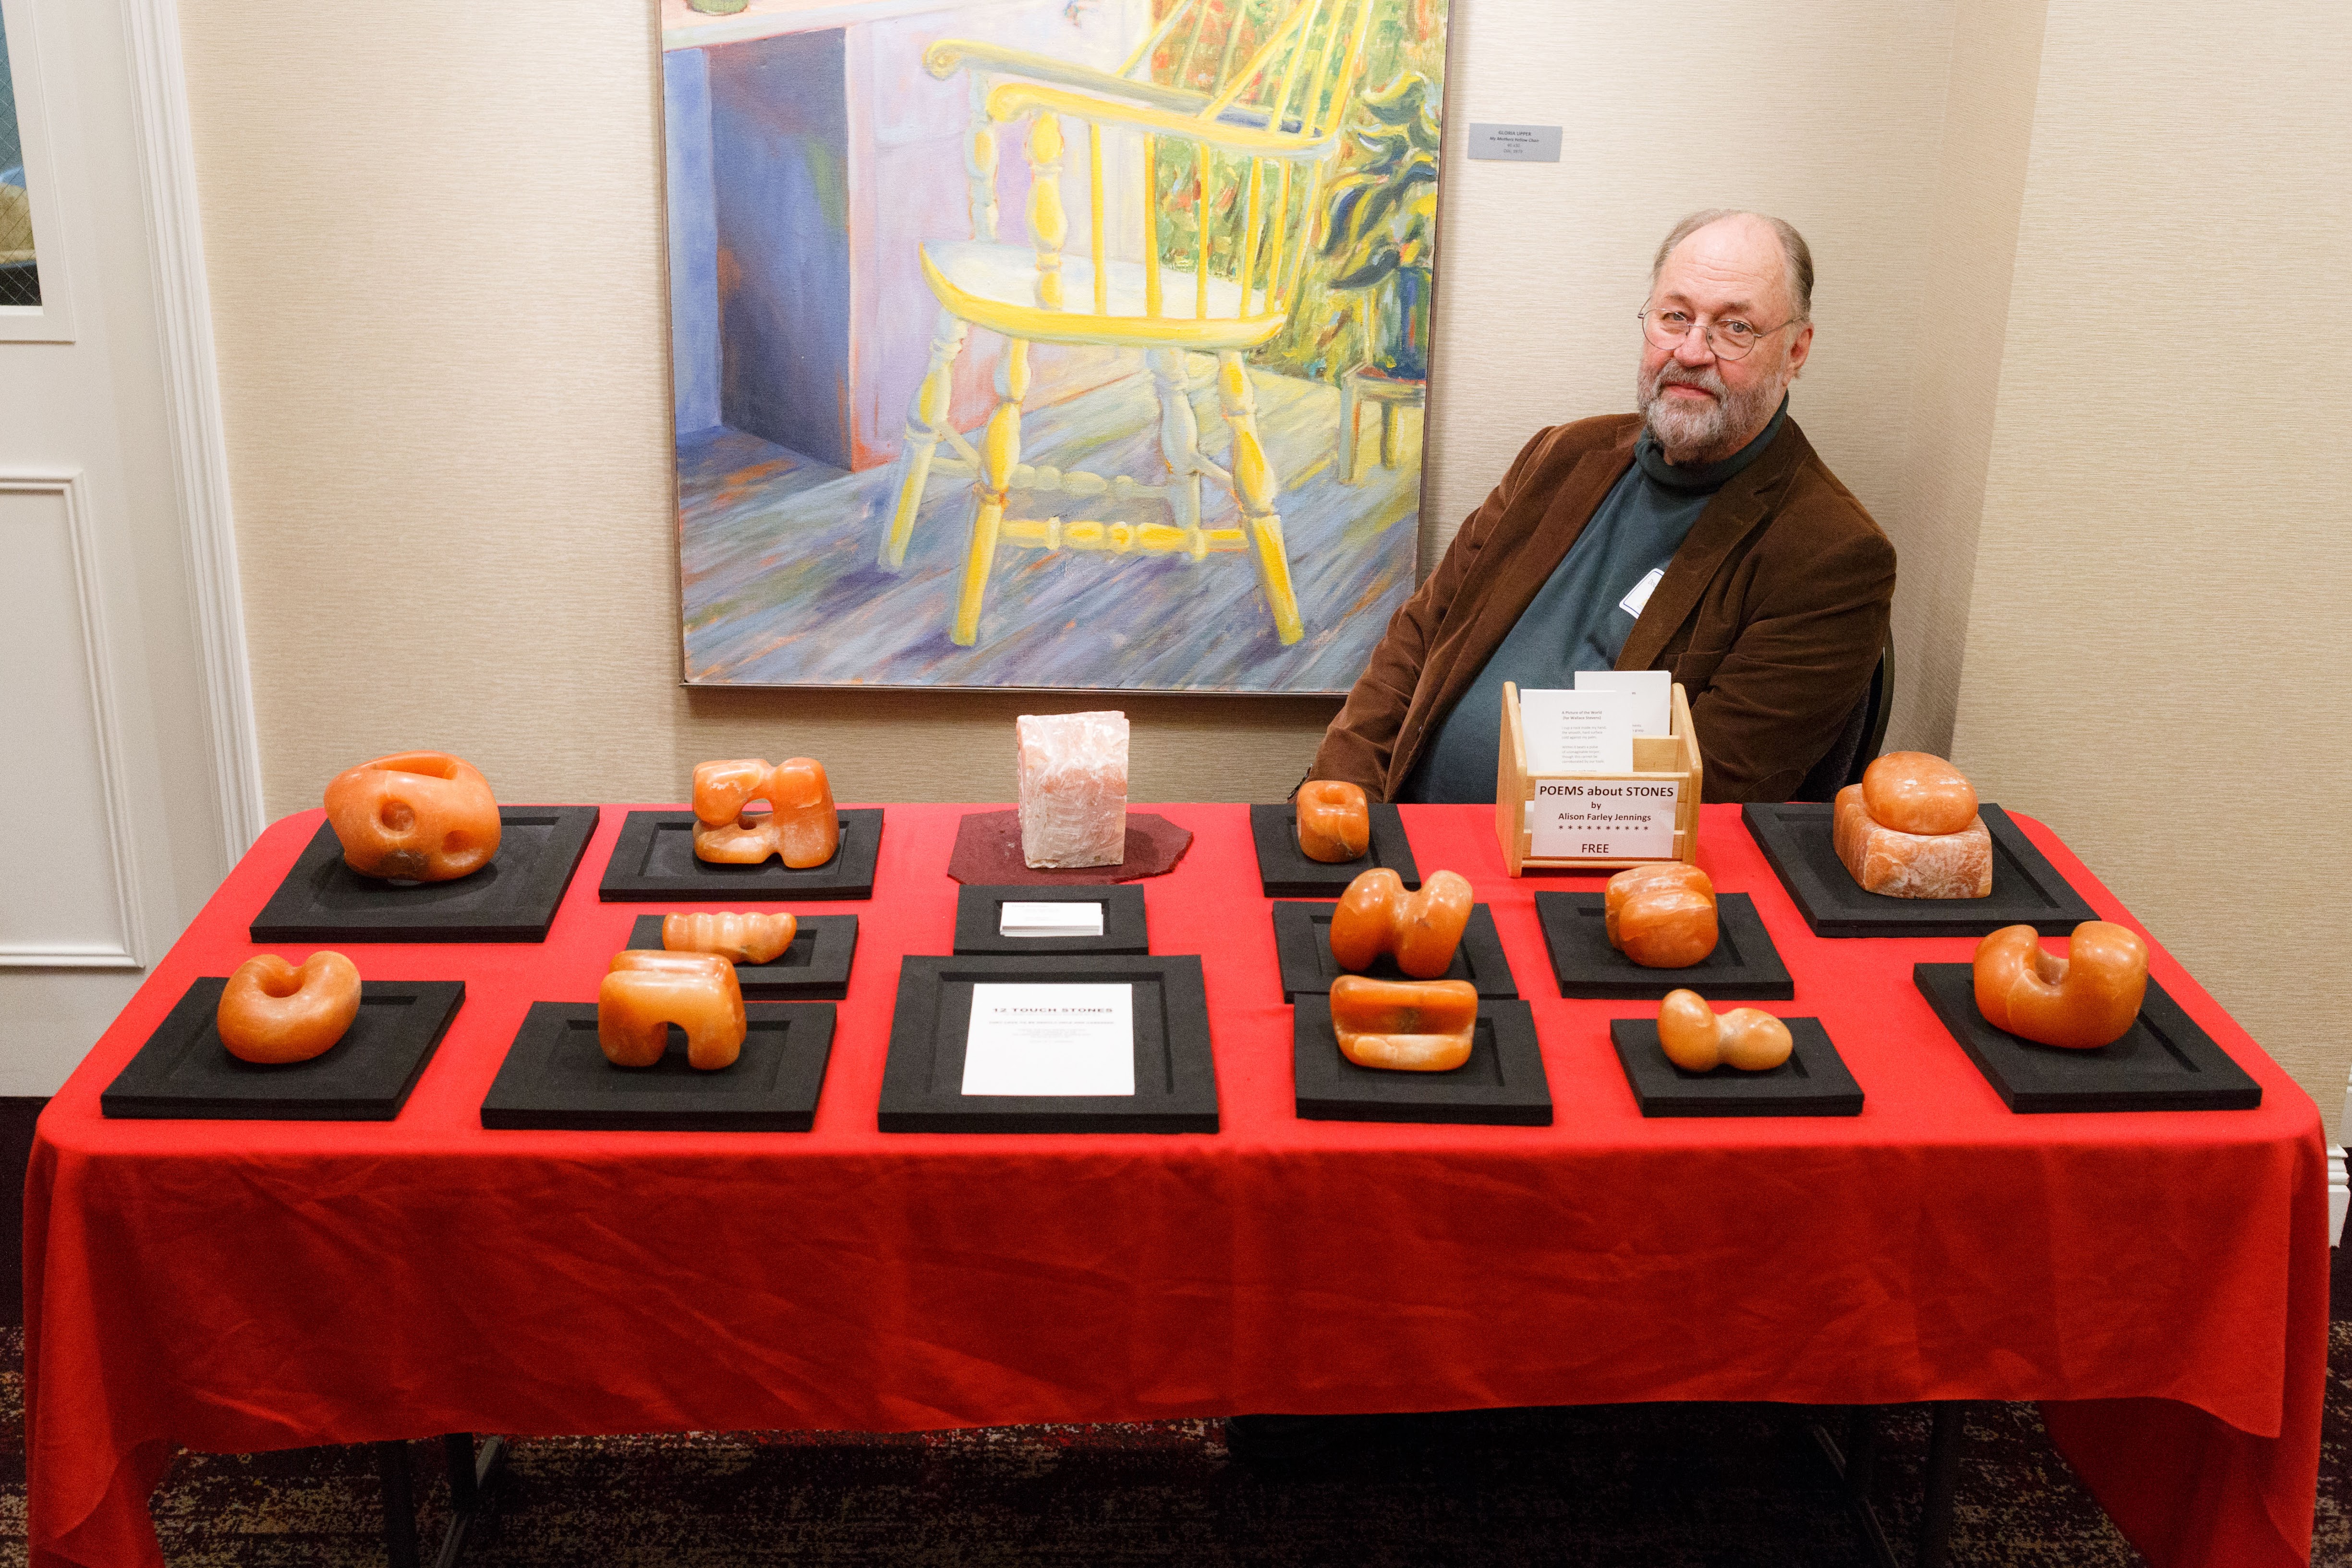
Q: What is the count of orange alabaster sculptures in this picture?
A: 12